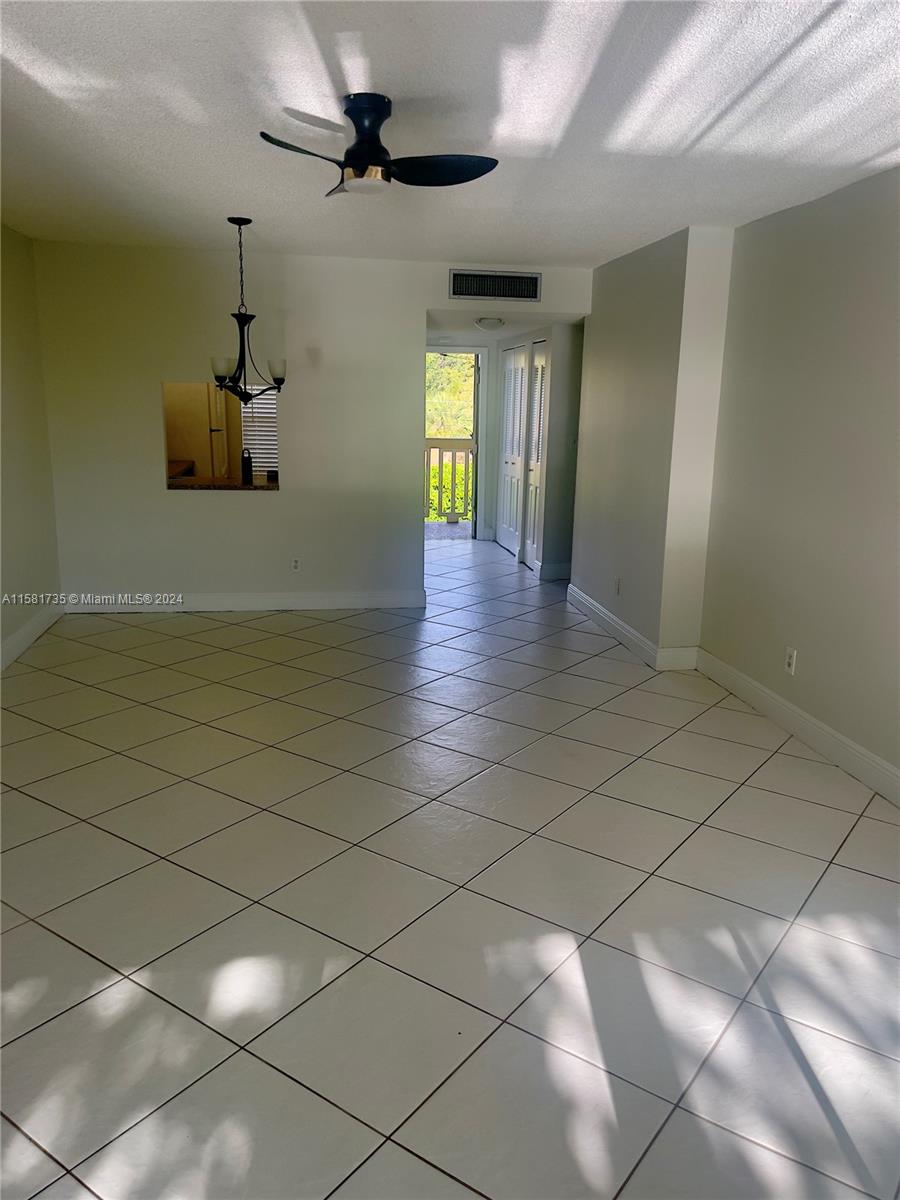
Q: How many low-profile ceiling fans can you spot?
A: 1